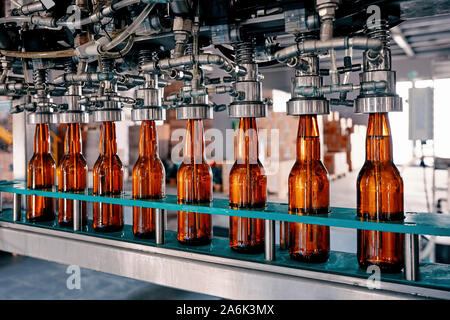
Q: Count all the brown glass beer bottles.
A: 8